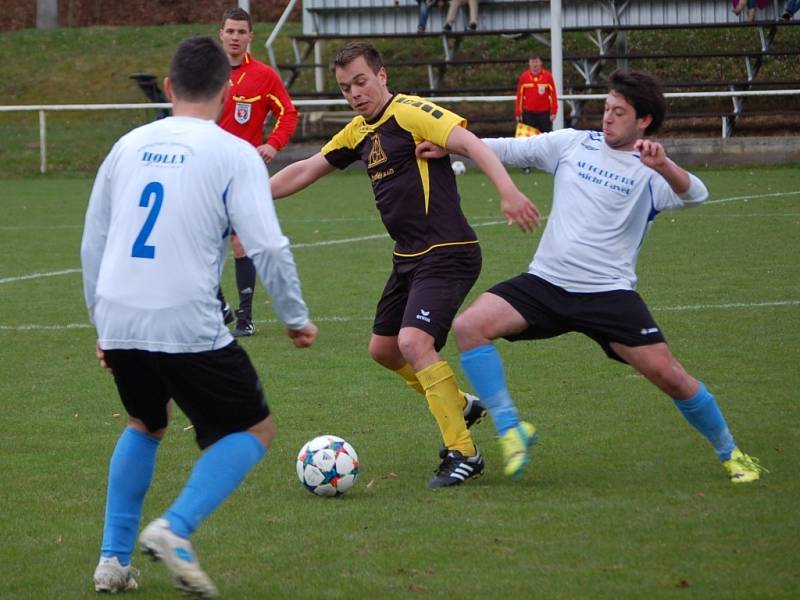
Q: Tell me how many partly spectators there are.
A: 4